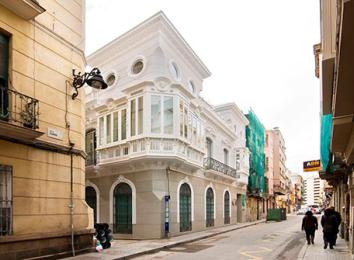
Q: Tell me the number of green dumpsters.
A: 1